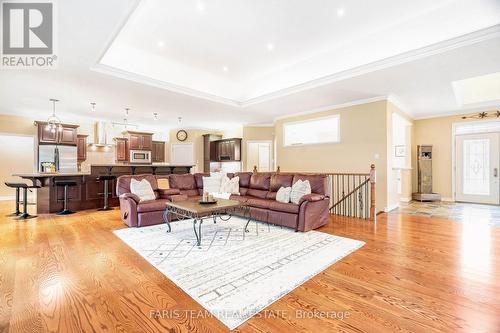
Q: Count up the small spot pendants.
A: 4